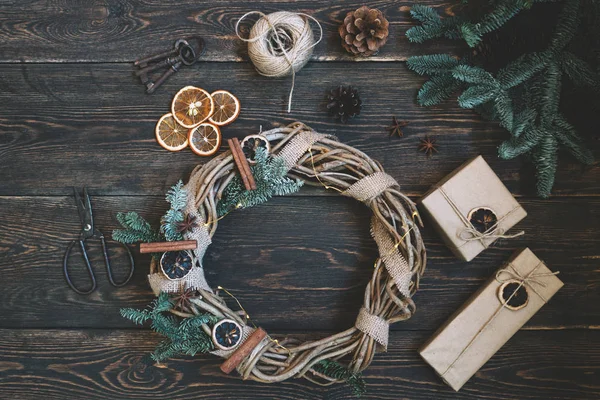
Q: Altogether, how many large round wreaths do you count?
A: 1